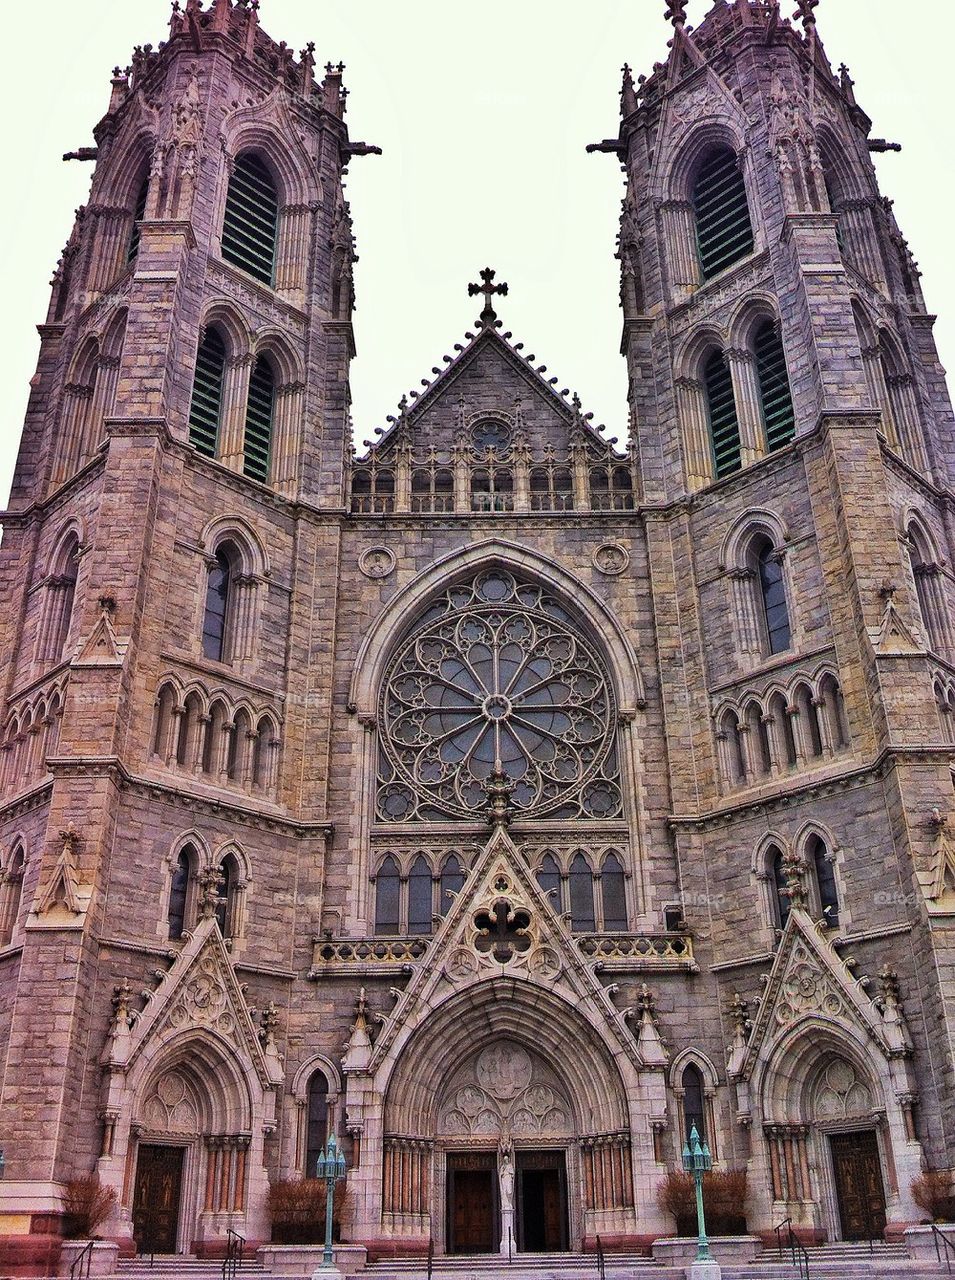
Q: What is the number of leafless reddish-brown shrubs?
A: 4